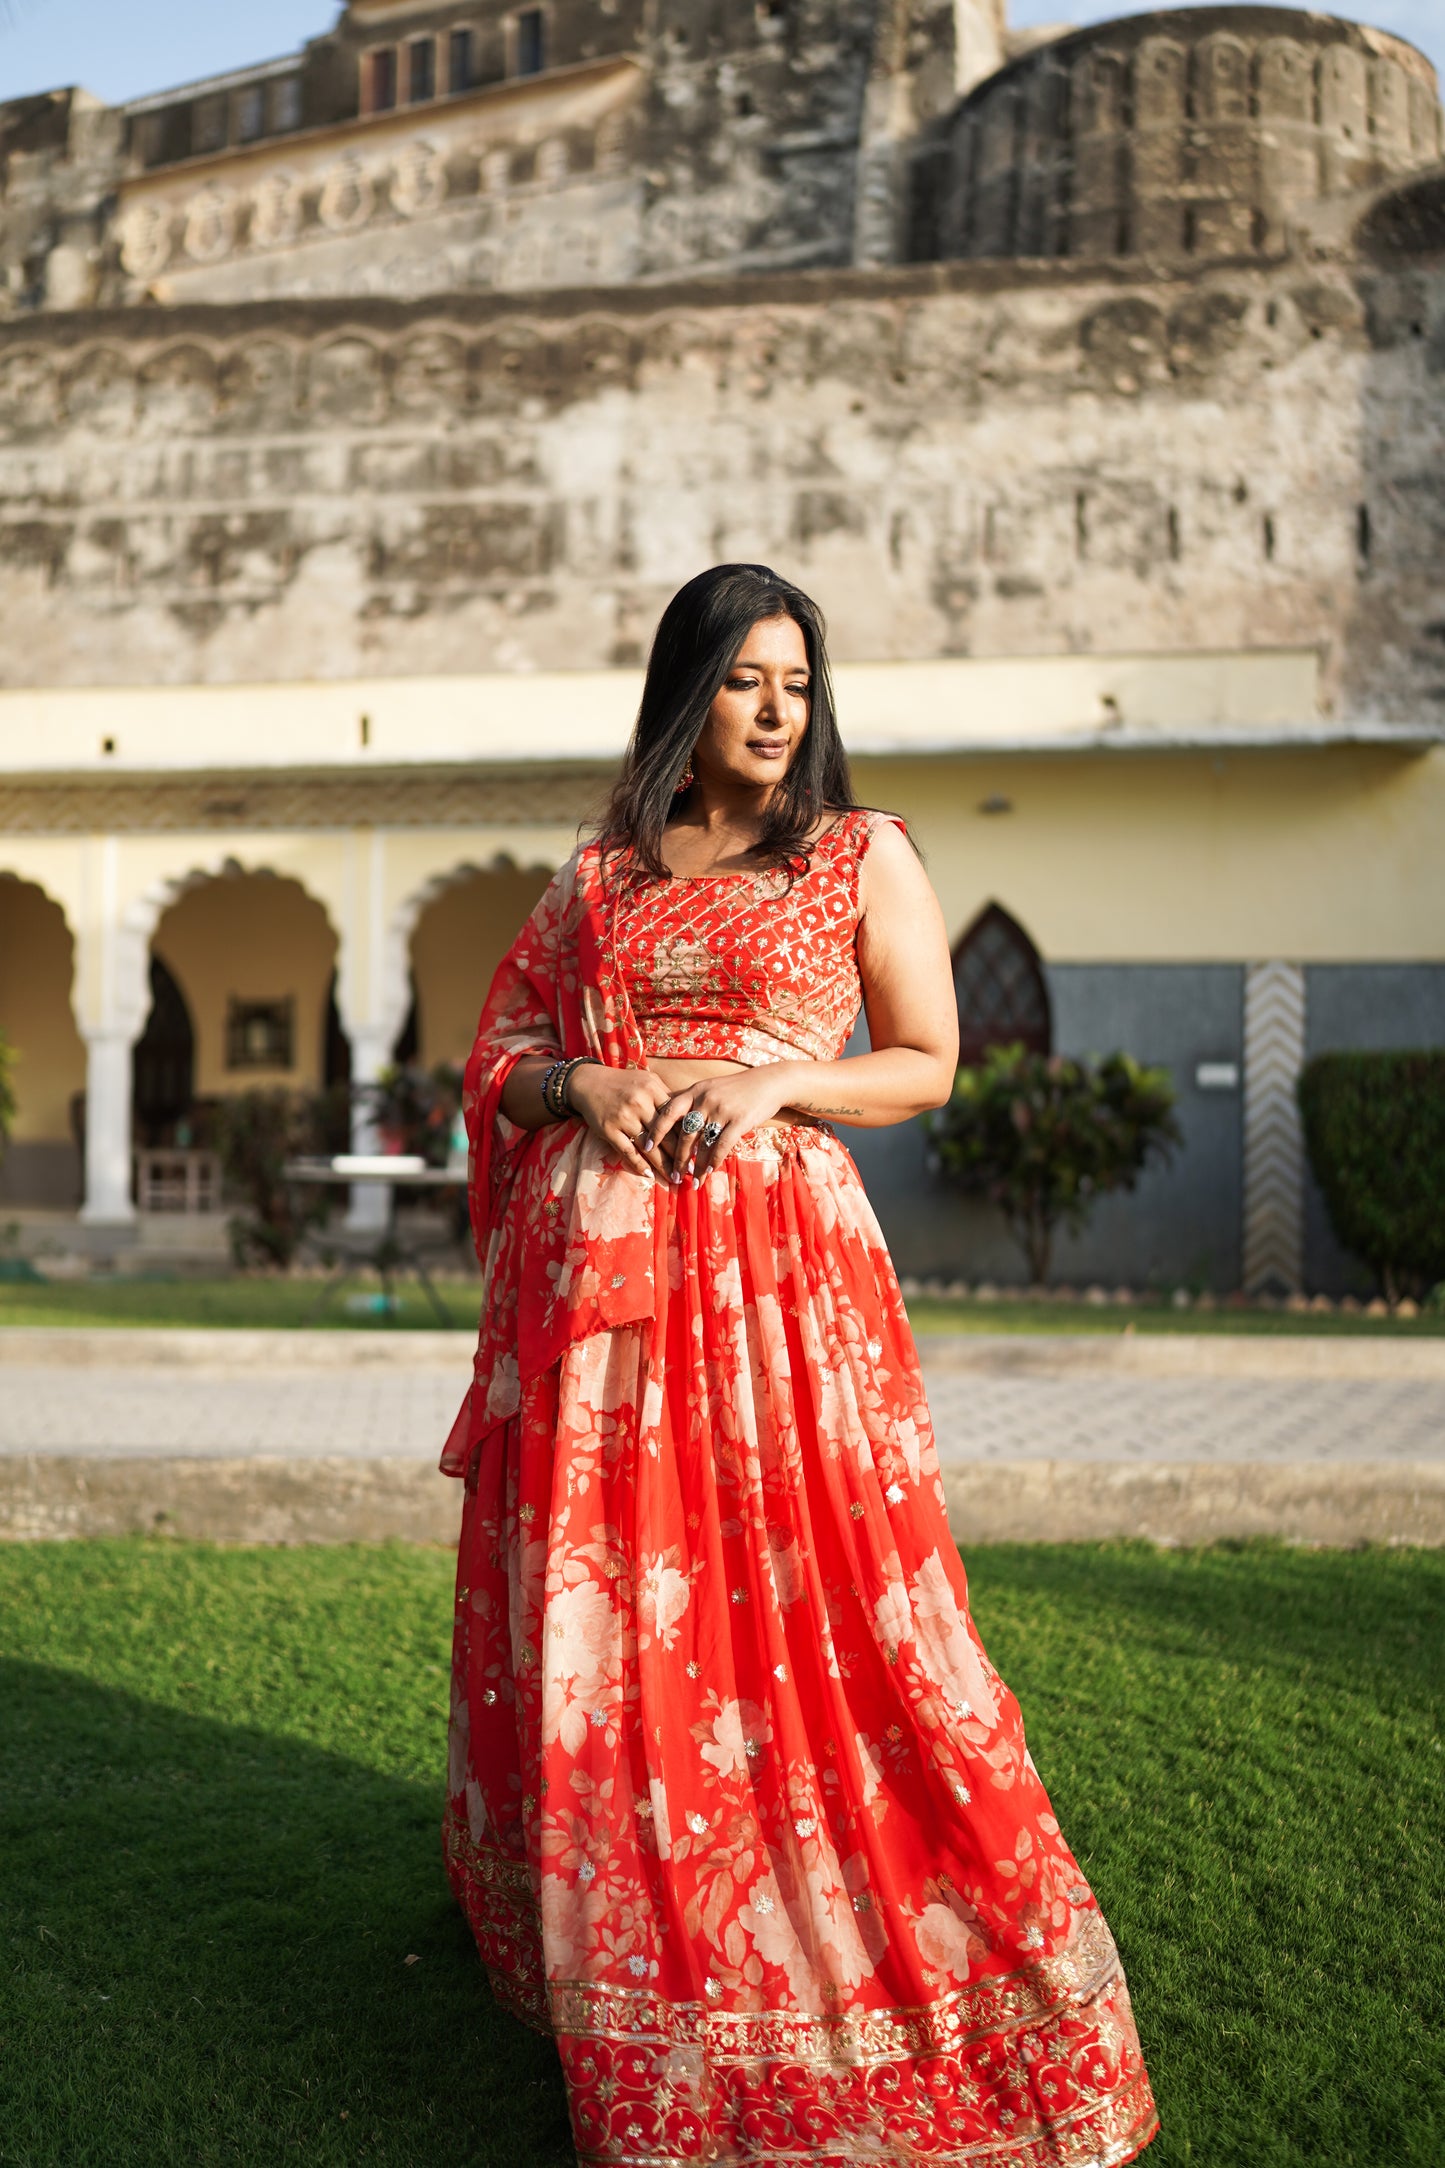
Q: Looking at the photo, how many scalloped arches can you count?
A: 3